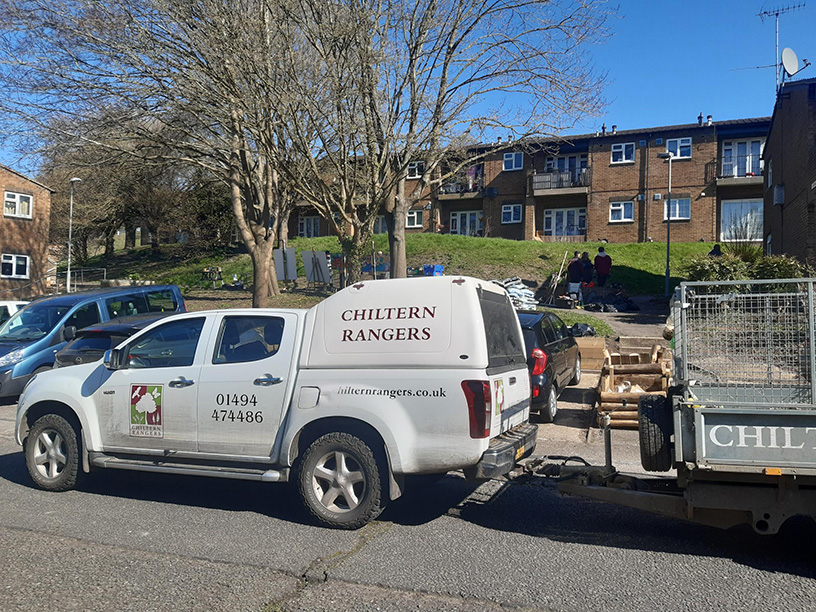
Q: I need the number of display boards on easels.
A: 2